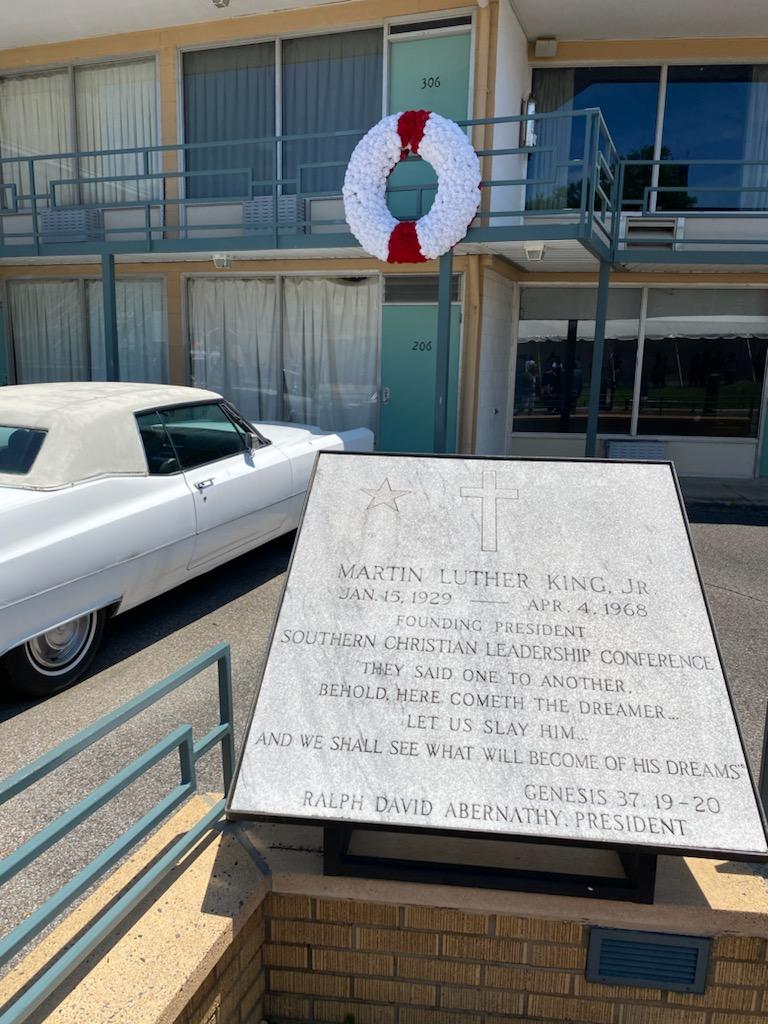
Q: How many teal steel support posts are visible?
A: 3